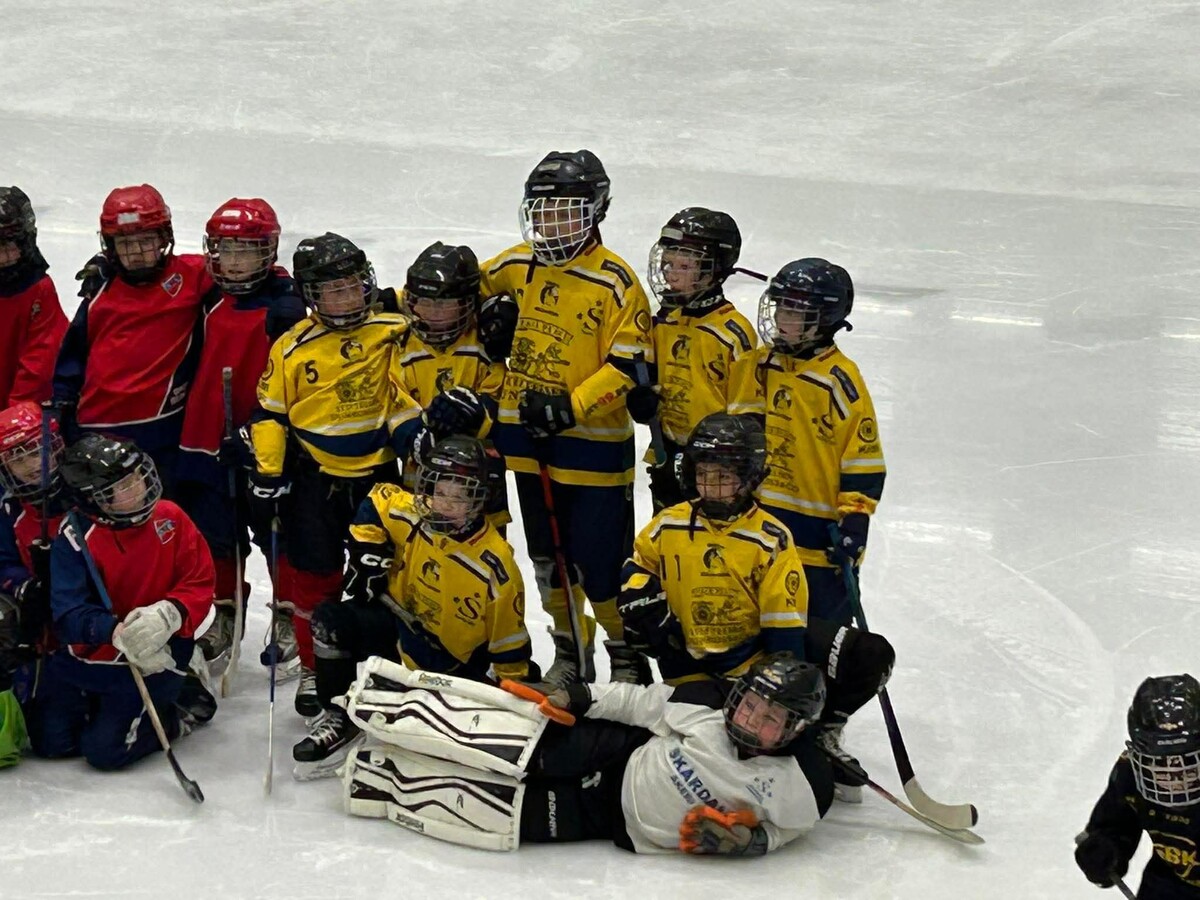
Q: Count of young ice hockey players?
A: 14